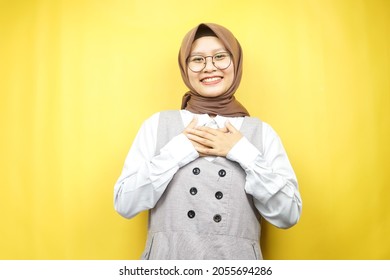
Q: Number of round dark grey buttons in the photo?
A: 6